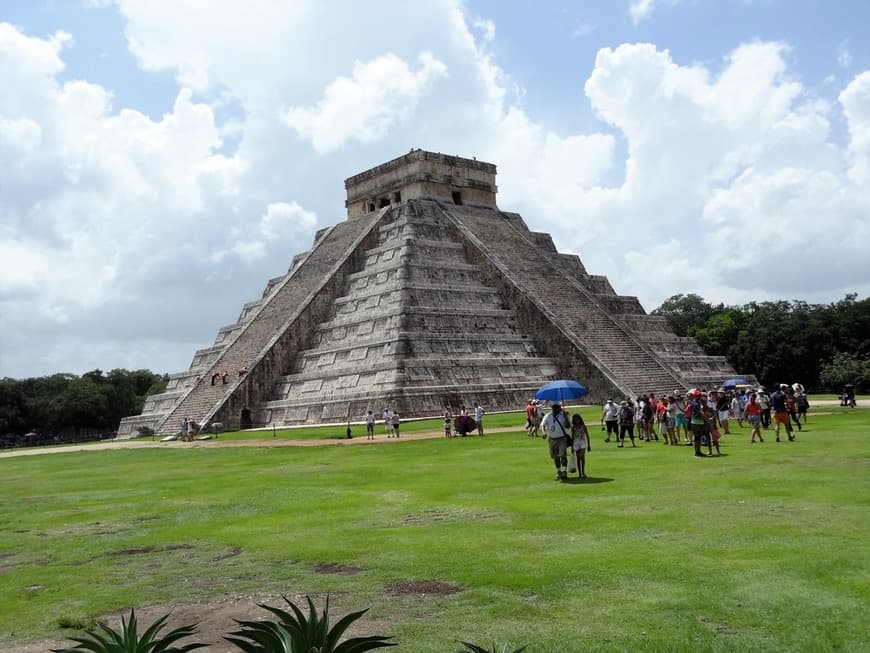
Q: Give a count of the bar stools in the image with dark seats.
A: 0